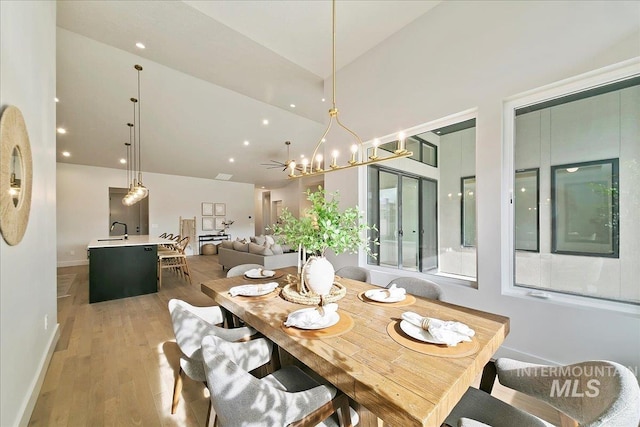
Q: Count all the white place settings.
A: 5